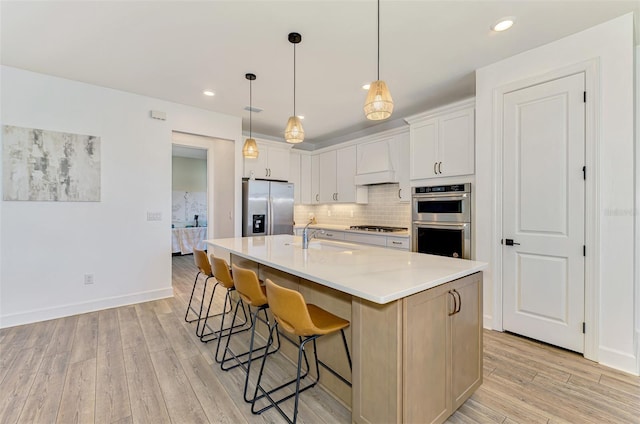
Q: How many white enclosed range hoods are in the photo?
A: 1